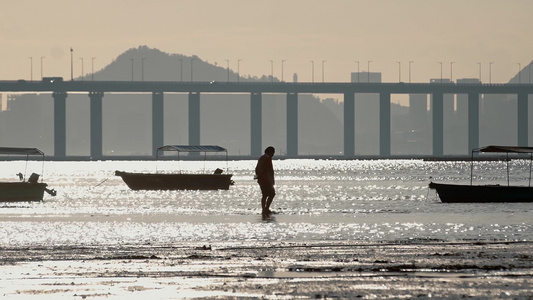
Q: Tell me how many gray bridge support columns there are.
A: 11